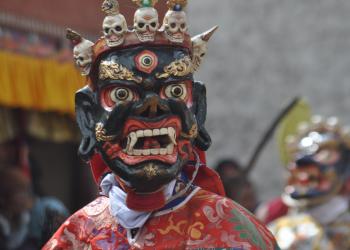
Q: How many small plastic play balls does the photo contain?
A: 0